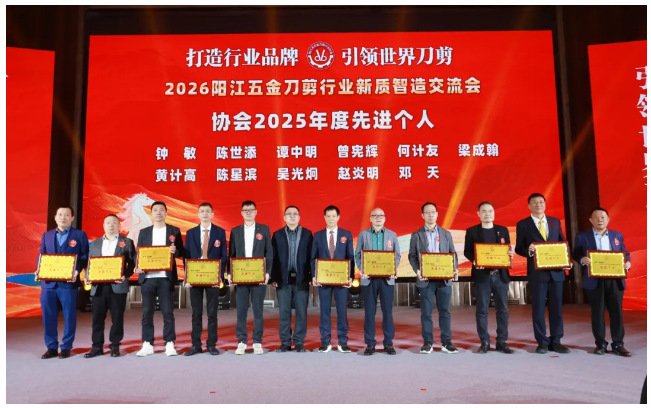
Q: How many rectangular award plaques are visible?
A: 11